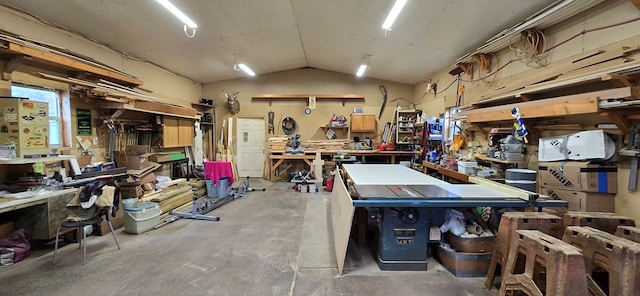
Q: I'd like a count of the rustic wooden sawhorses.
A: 5